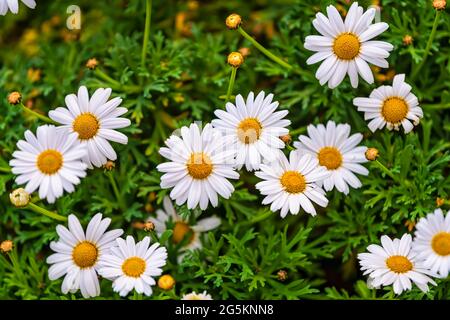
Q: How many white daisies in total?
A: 15